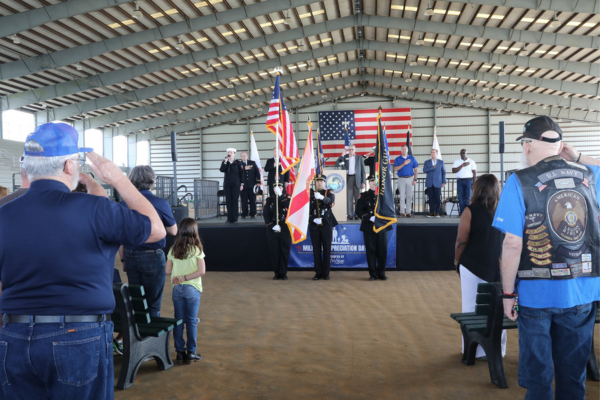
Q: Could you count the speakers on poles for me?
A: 2